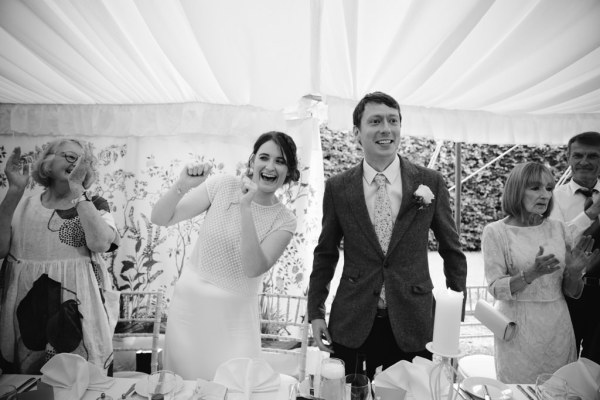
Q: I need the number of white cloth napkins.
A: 4